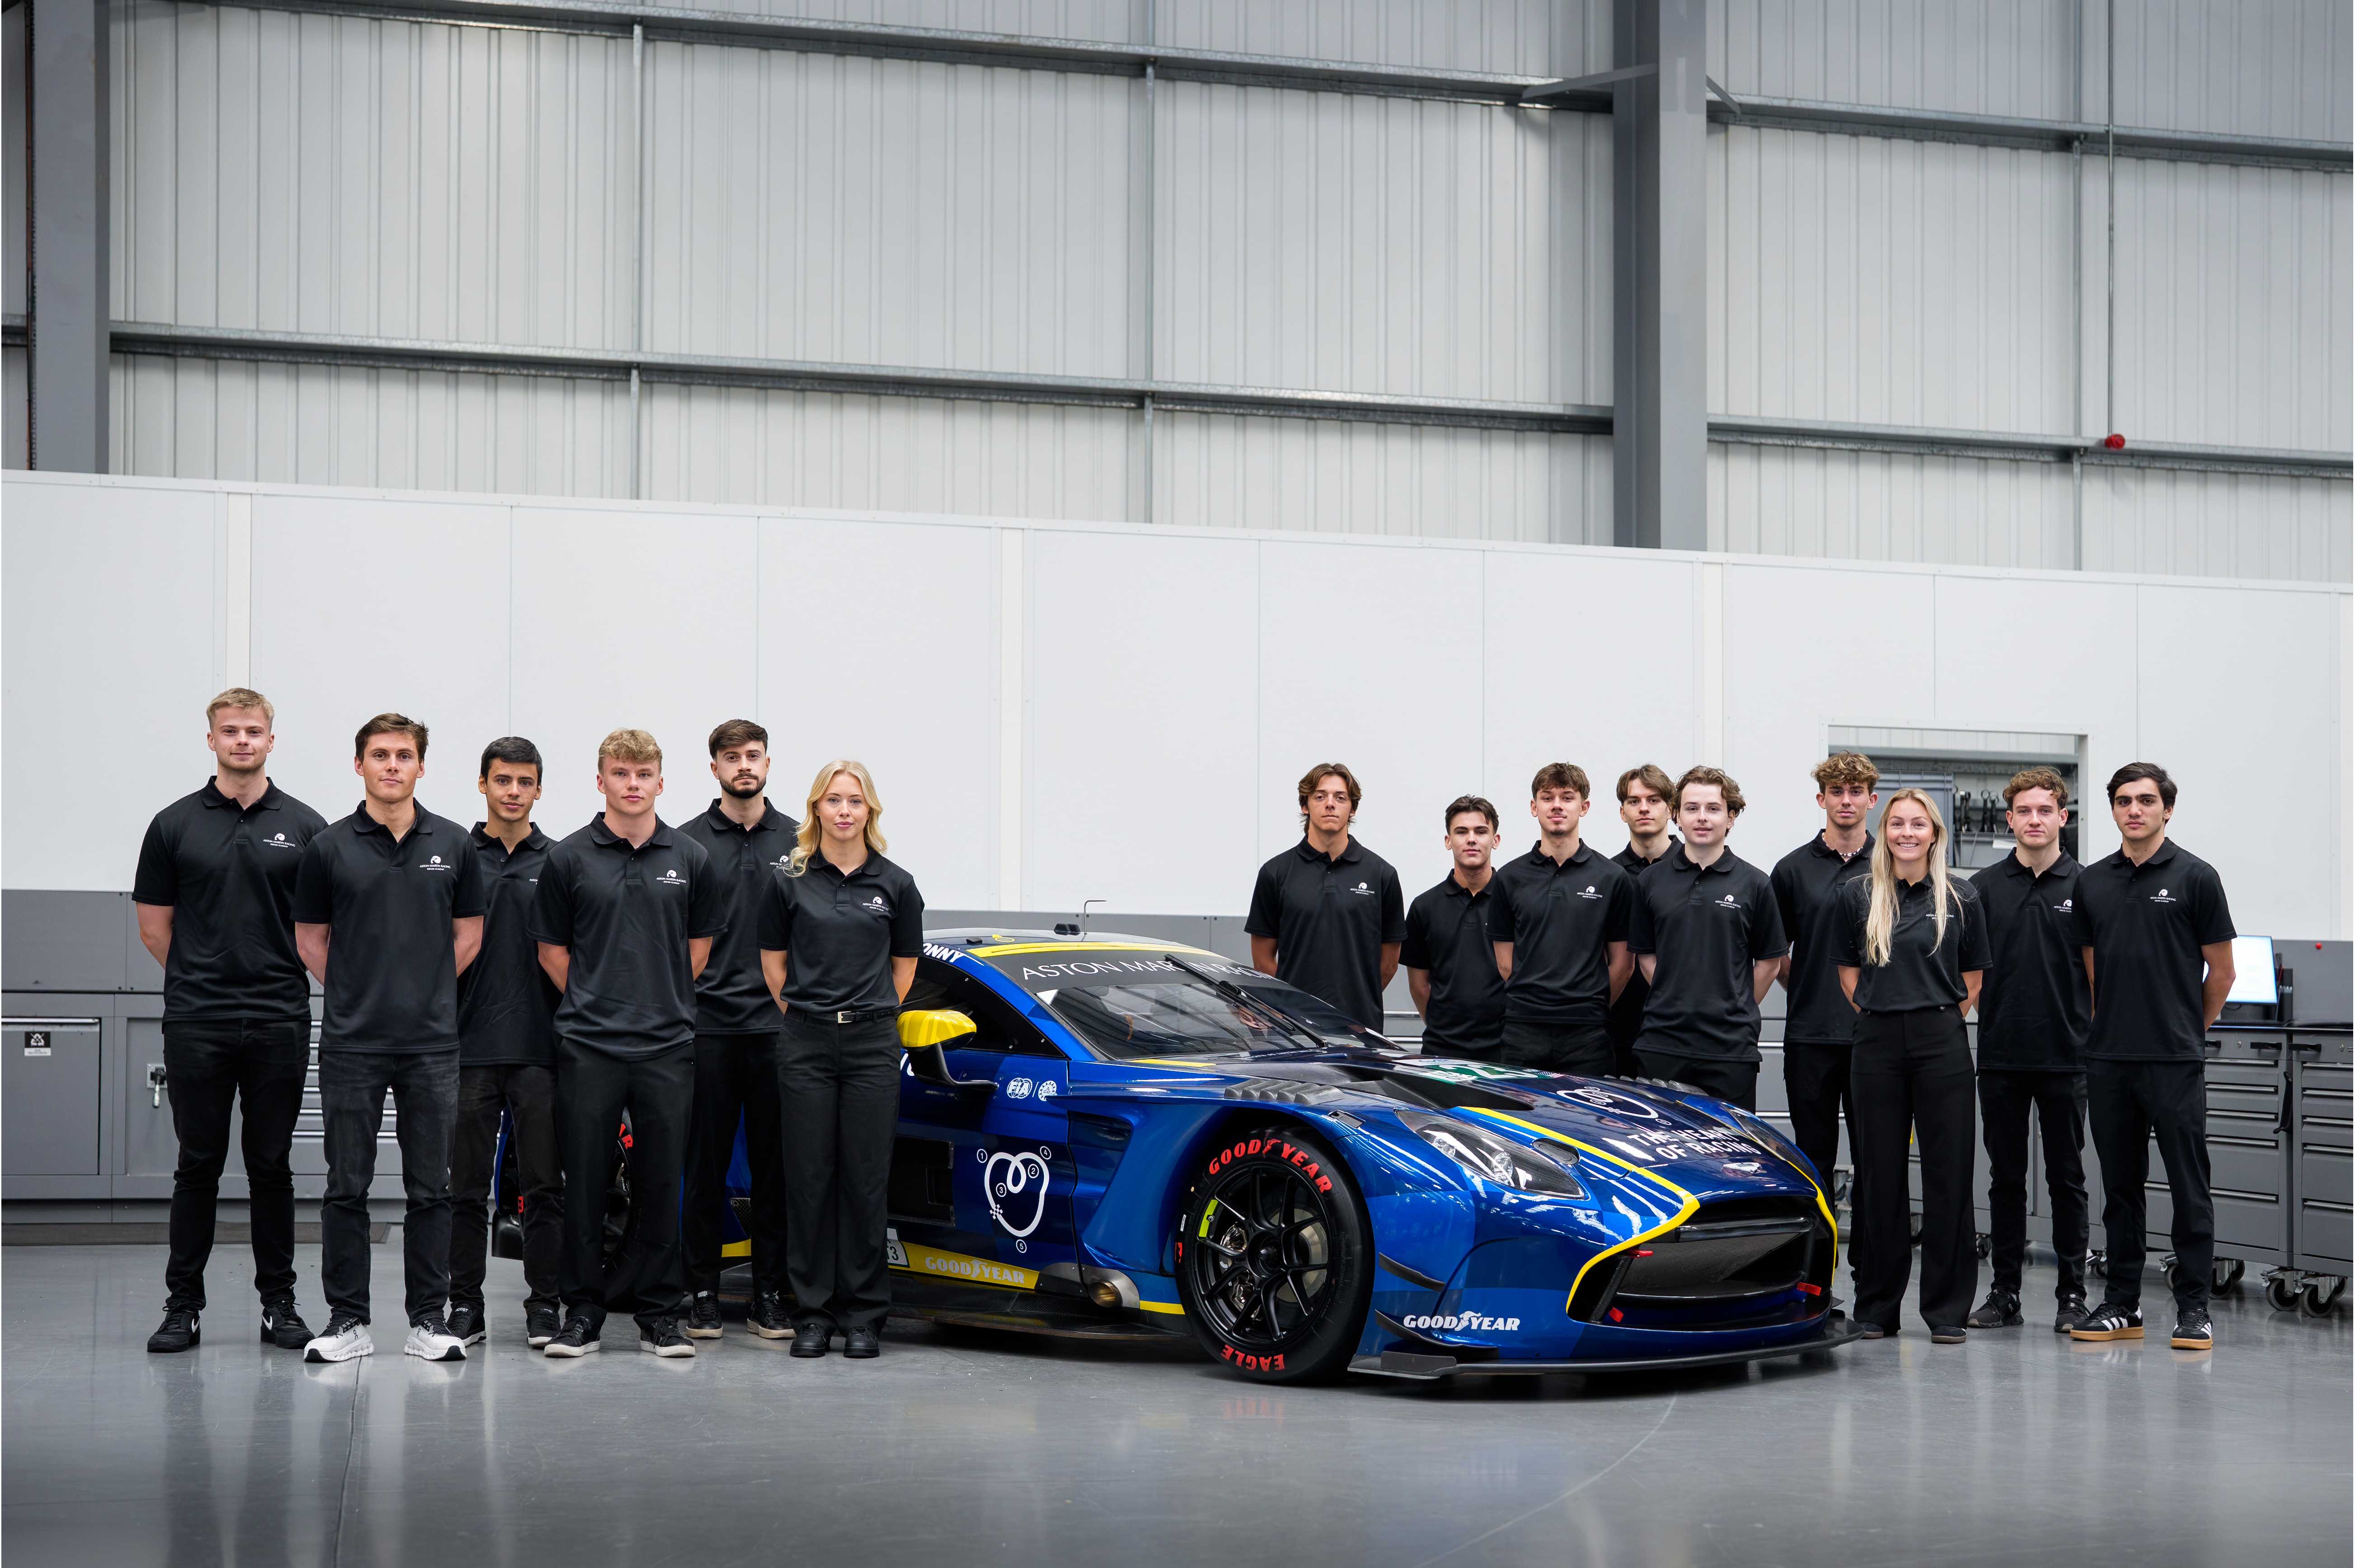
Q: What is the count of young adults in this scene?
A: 15